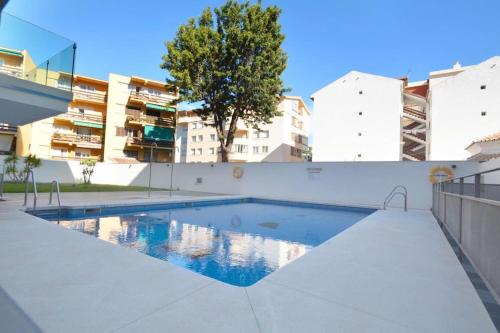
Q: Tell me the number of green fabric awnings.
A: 4